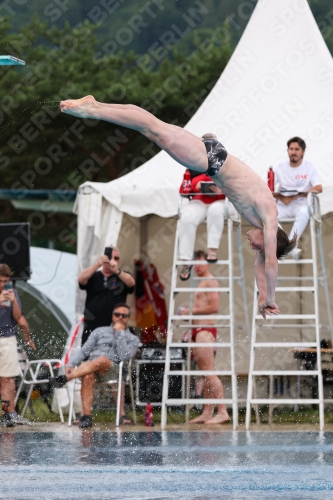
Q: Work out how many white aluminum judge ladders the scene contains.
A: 2